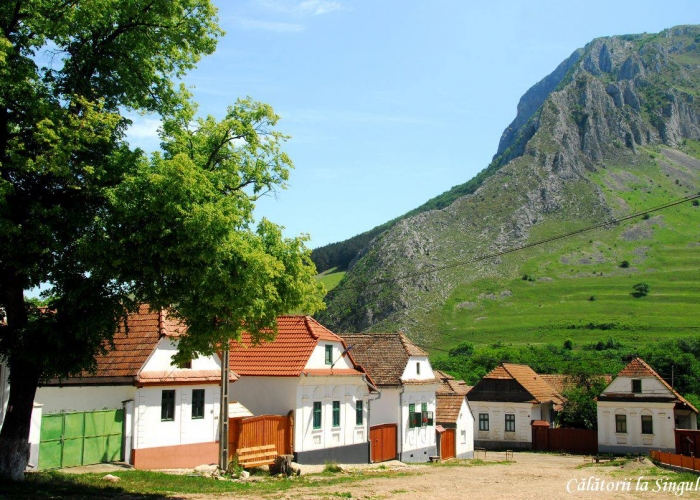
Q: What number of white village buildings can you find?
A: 6